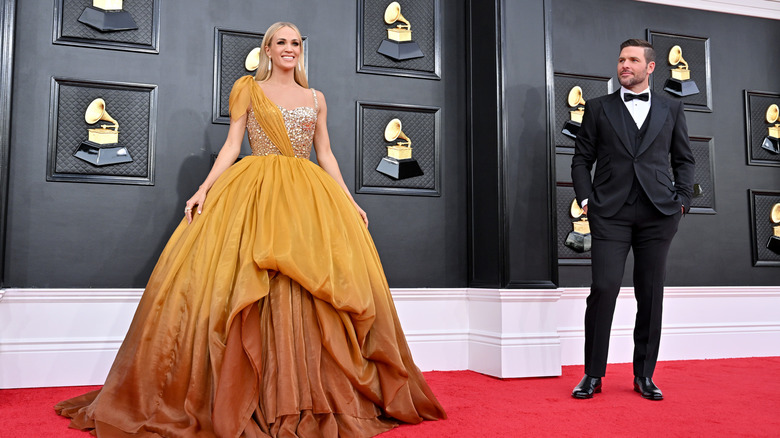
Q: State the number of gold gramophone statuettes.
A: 10